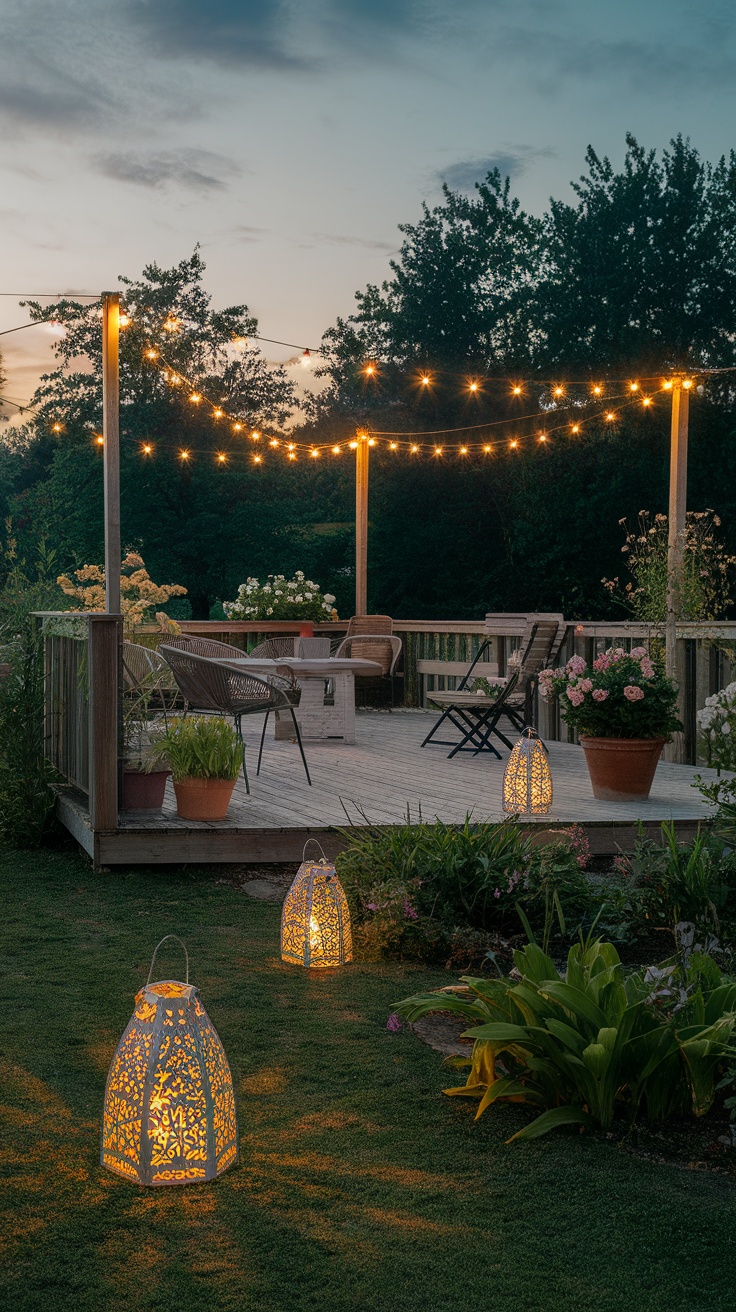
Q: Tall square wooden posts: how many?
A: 3